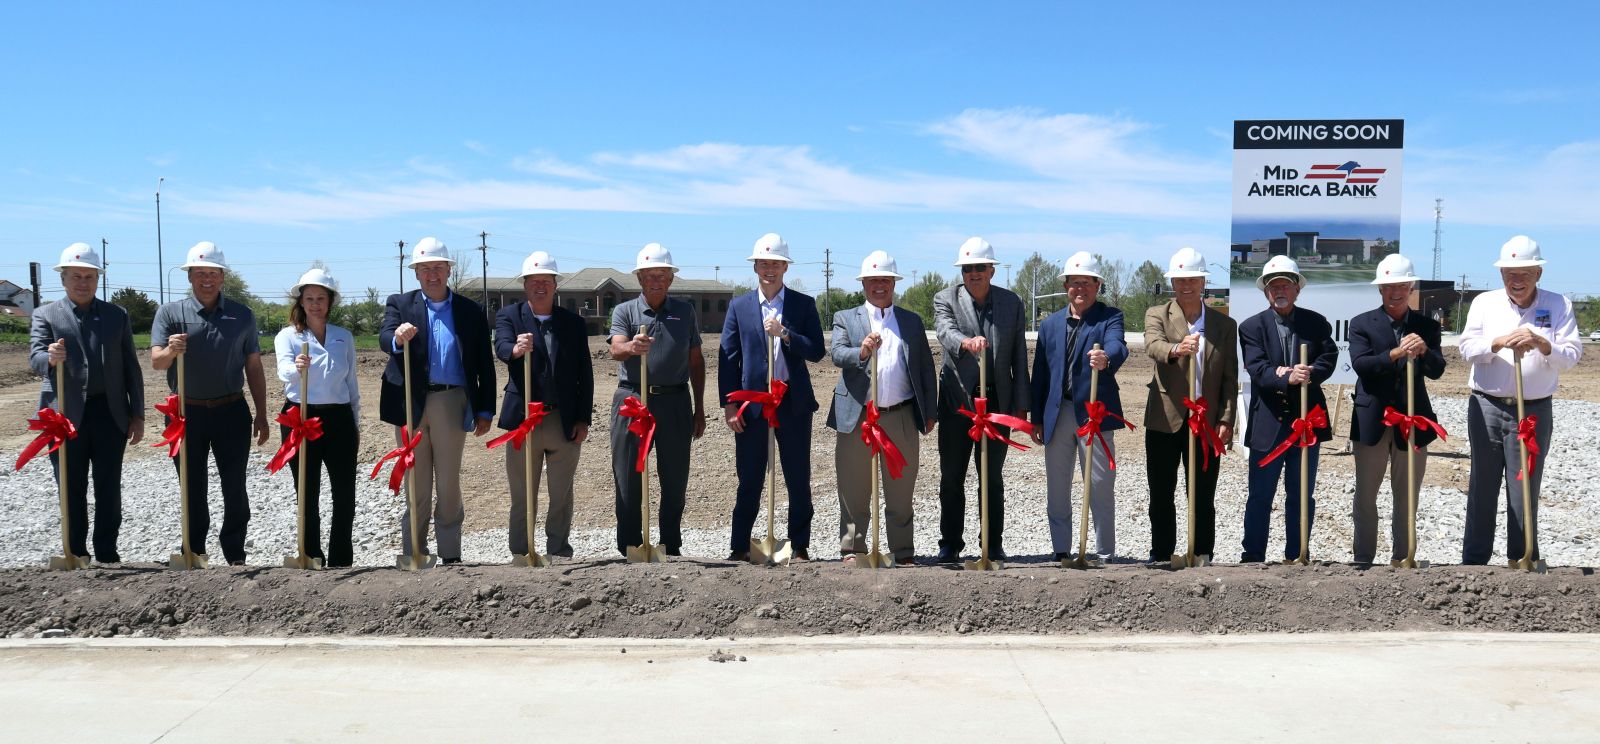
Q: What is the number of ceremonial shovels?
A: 14